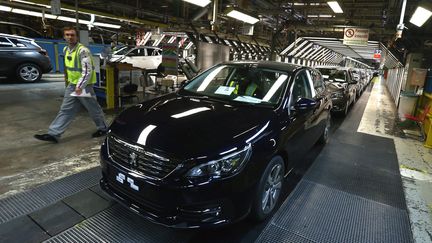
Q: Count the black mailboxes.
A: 0